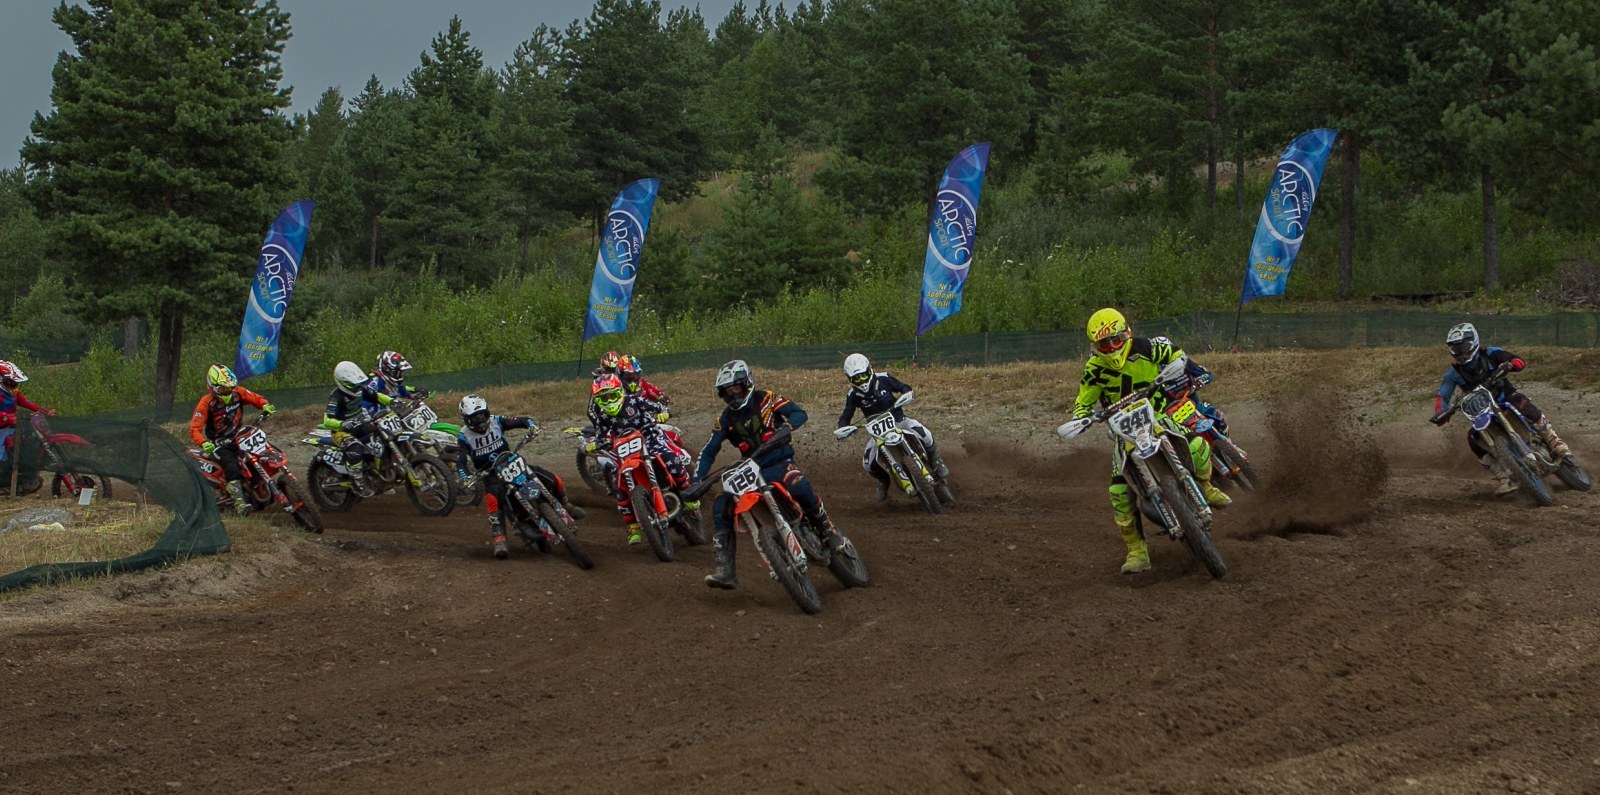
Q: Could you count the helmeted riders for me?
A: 13